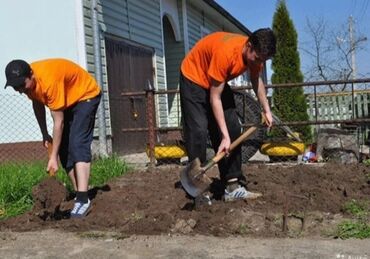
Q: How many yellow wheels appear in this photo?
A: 2